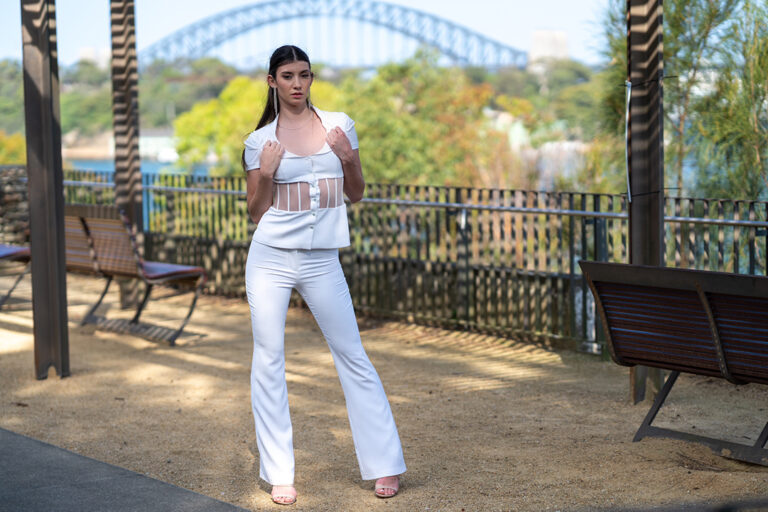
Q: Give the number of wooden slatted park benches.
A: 3